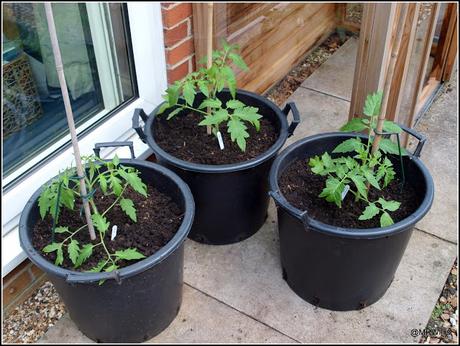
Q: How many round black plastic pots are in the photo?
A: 3